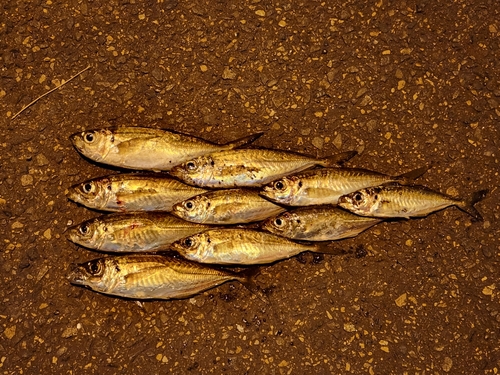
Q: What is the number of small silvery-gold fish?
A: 10